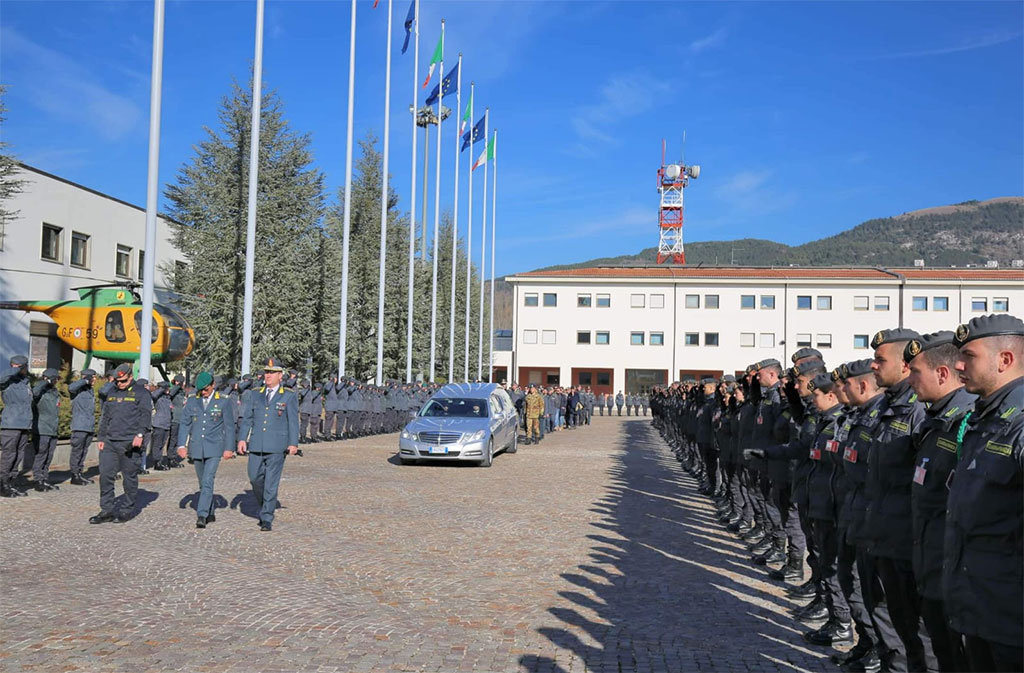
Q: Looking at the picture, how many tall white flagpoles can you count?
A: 10